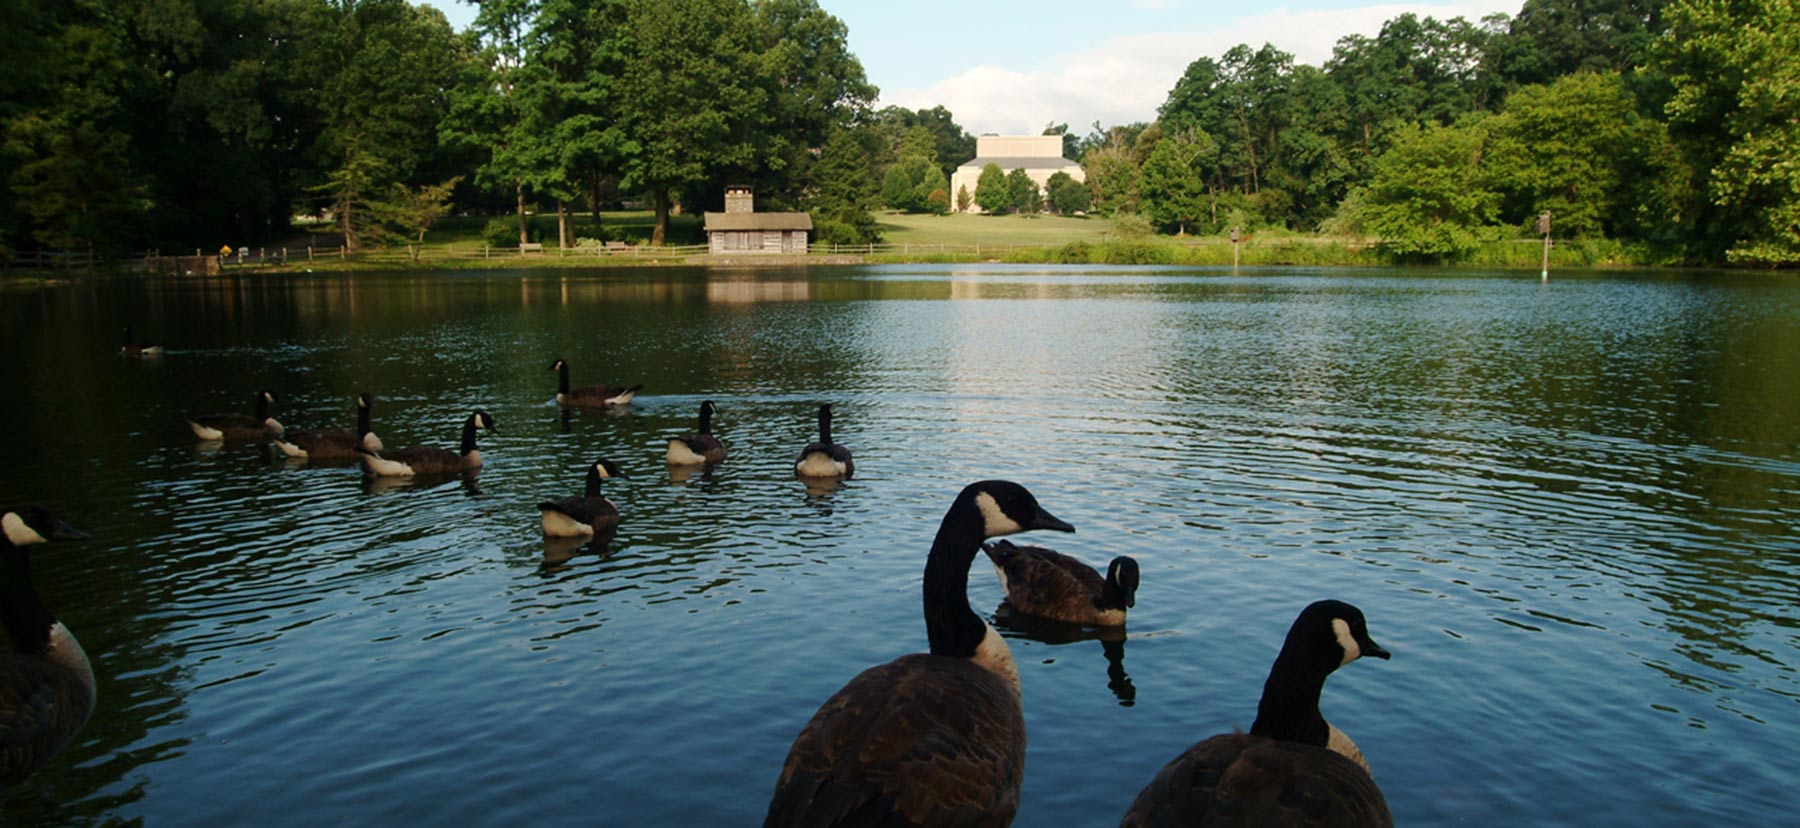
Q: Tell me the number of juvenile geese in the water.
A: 0